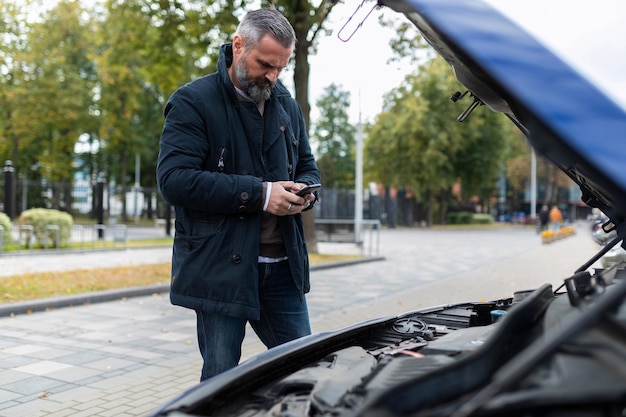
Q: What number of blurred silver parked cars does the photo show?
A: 1